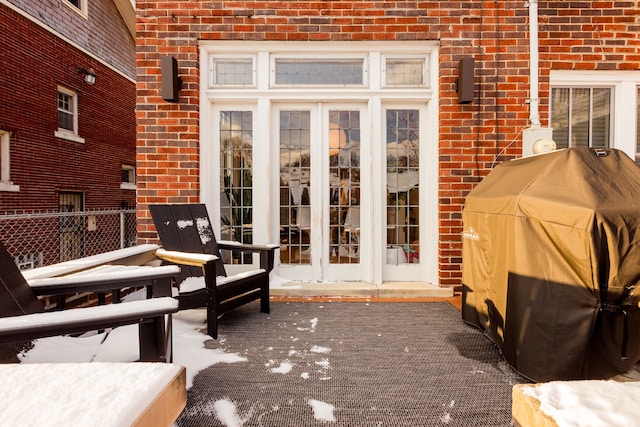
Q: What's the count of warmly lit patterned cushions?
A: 0